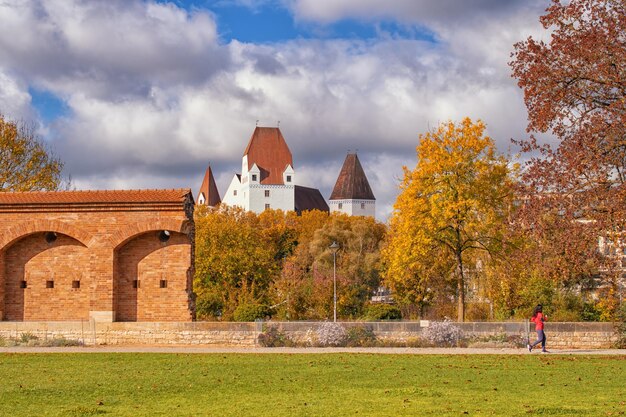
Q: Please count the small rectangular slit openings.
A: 5